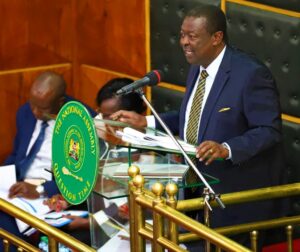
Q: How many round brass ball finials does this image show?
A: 4